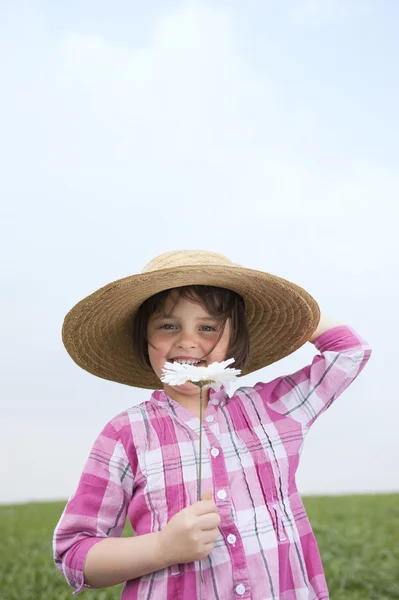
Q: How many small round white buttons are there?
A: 6